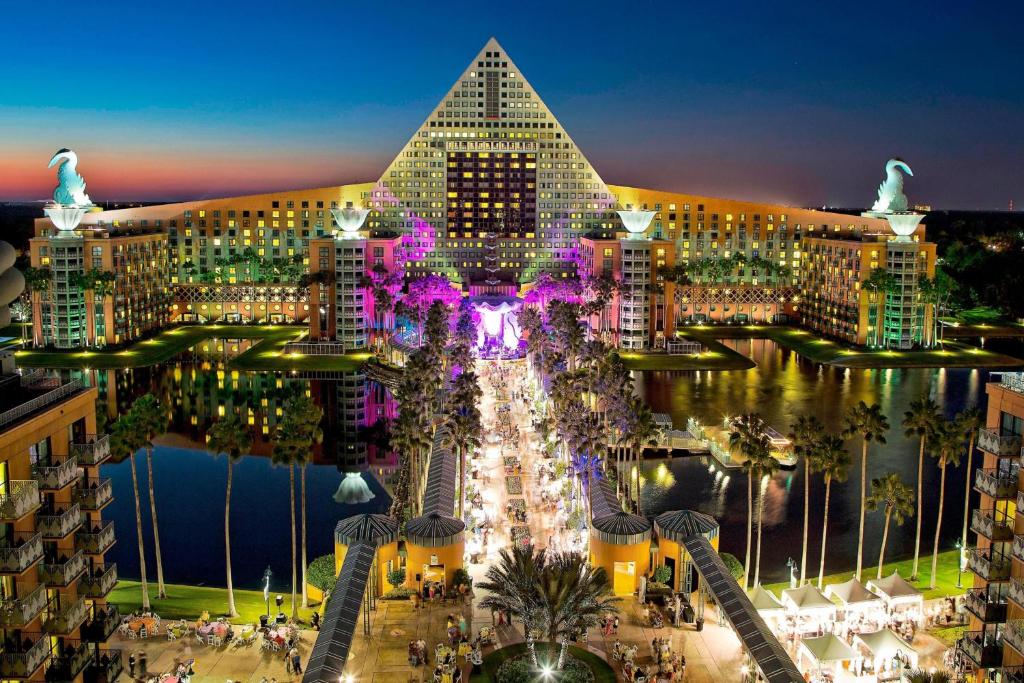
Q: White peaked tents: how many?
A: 6